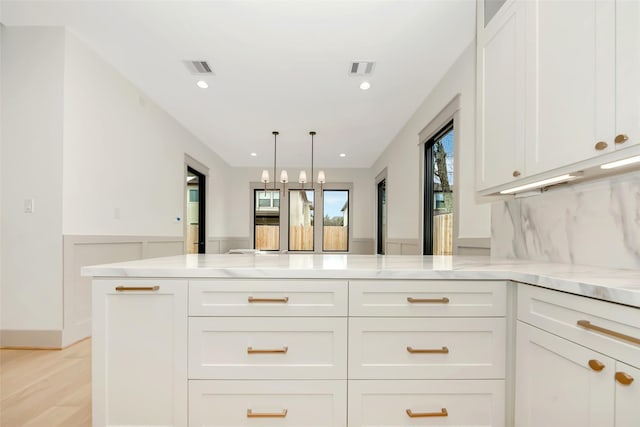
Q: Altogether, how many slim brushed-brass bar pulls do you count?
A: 8